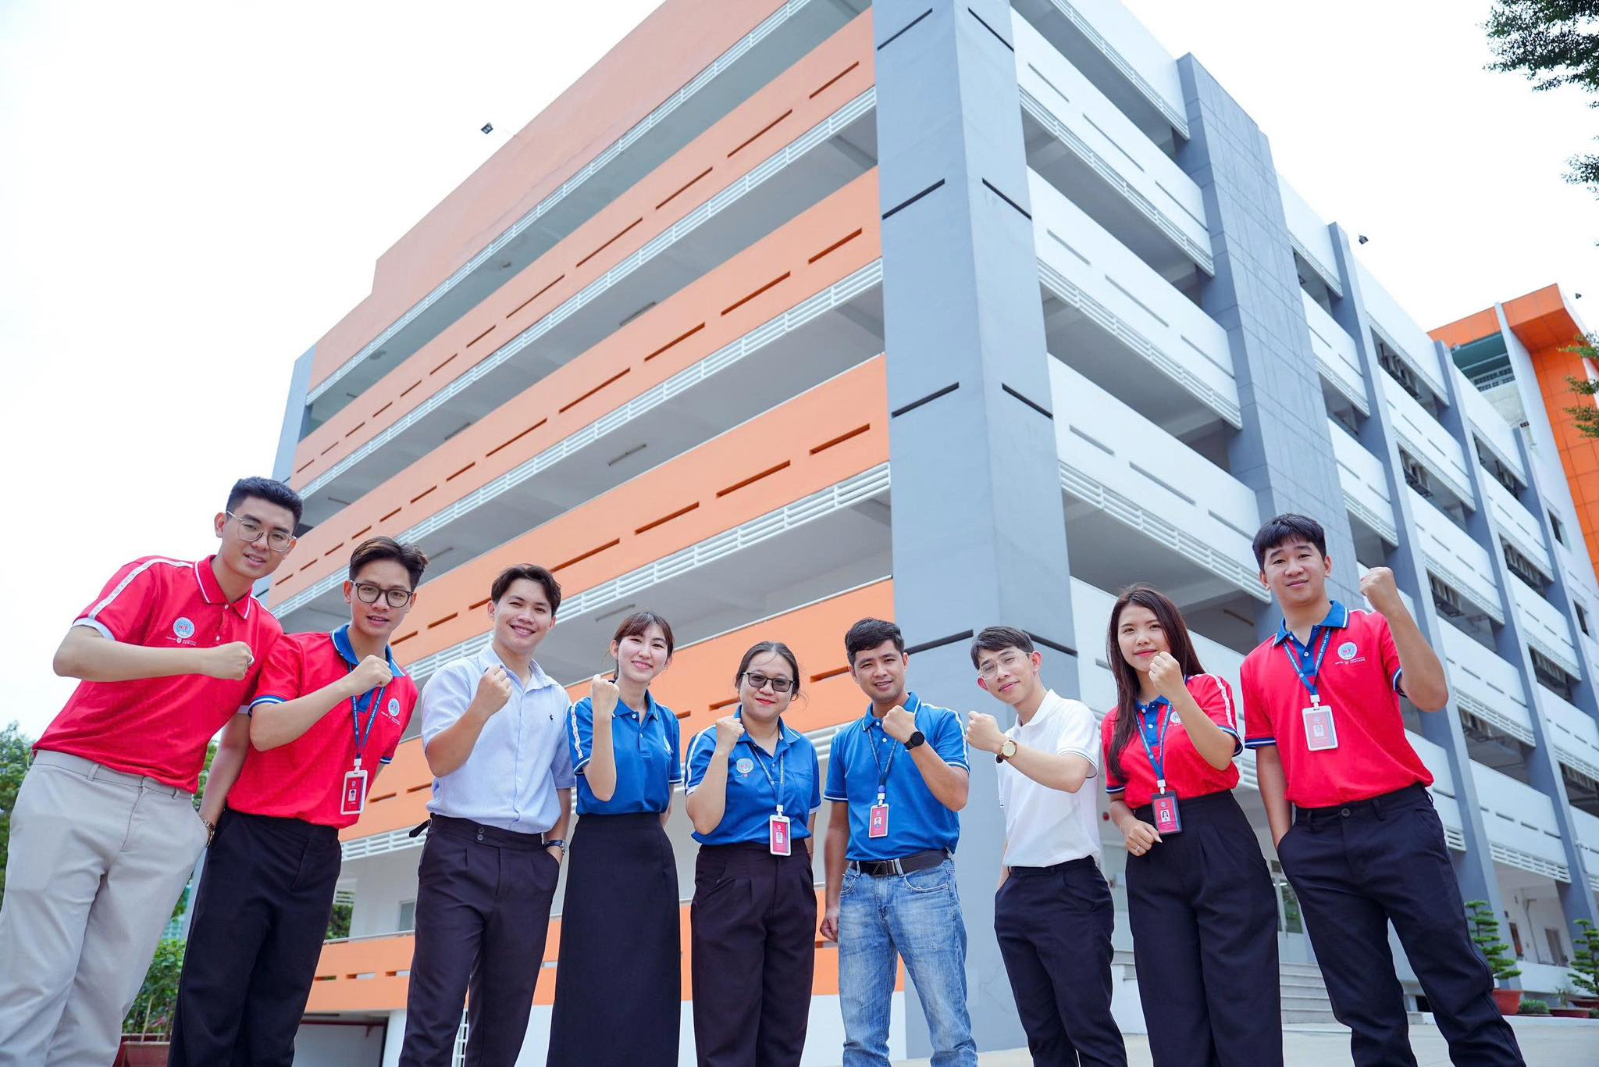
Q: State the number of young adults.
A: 9